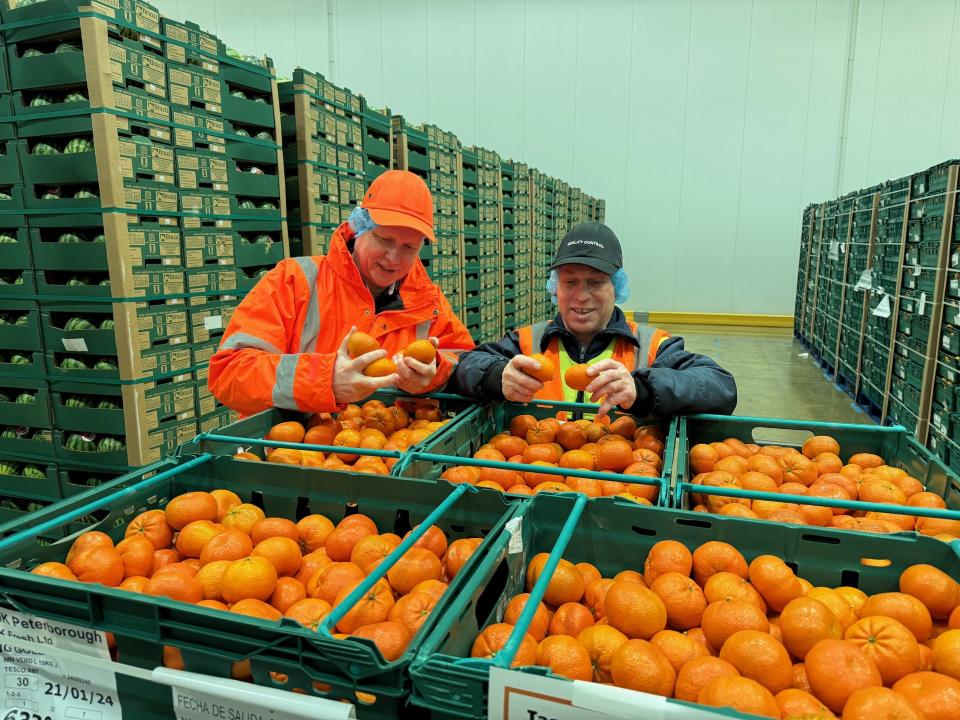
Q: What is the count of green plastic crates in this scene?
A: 5